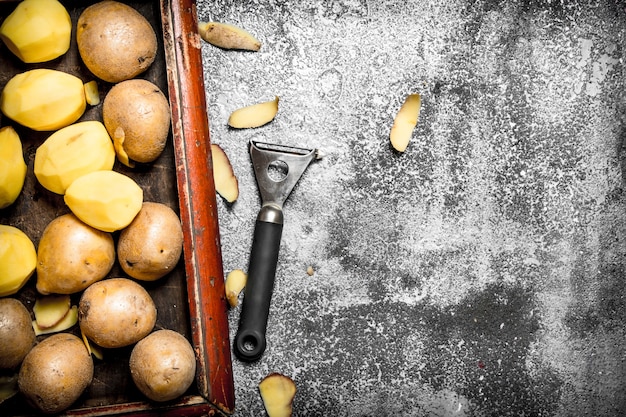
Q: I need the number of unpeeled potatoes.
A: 8